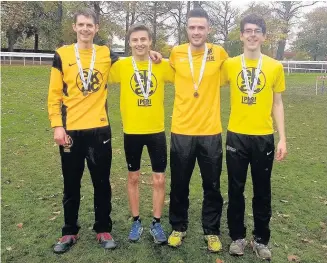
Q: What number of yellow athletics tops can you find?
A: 4